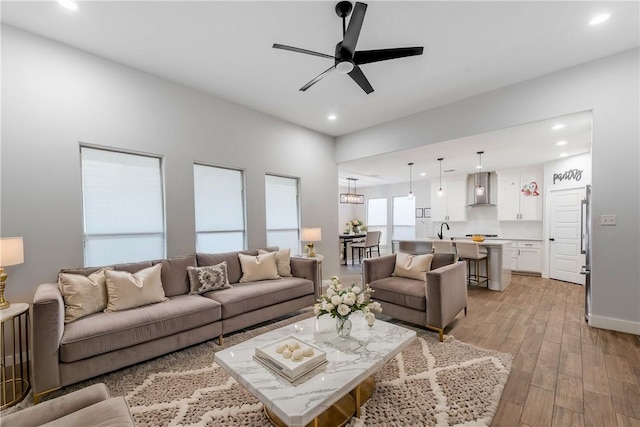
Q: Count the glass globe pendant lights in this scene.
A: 3